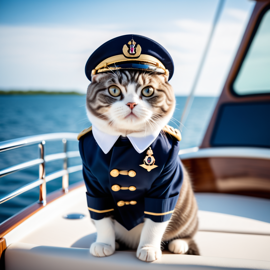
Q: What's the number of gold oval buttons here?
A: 6